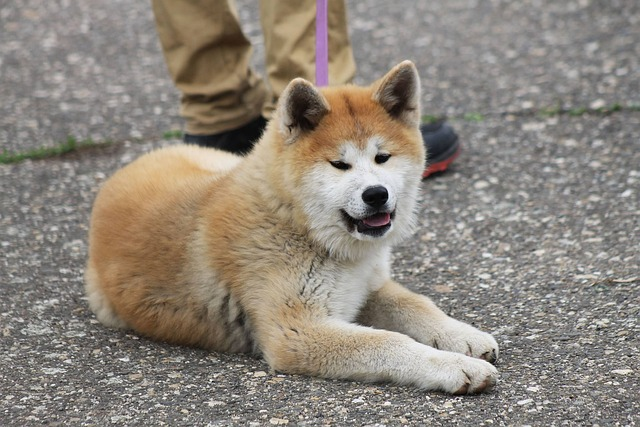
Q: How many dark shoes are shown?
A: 2